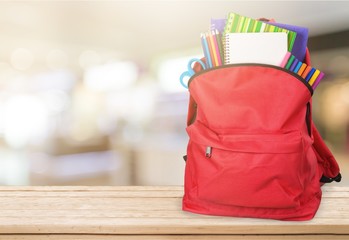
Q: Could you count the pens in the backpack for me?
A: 9